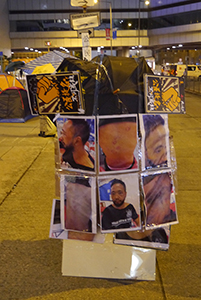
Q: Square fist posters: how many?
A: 2